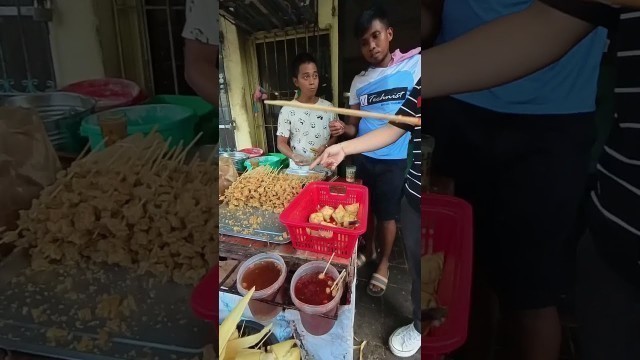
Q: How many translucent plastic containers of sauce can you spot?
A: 2